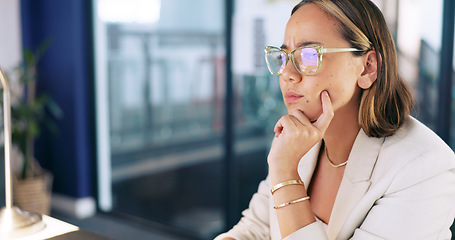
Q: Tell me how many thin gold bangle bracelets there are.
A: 2